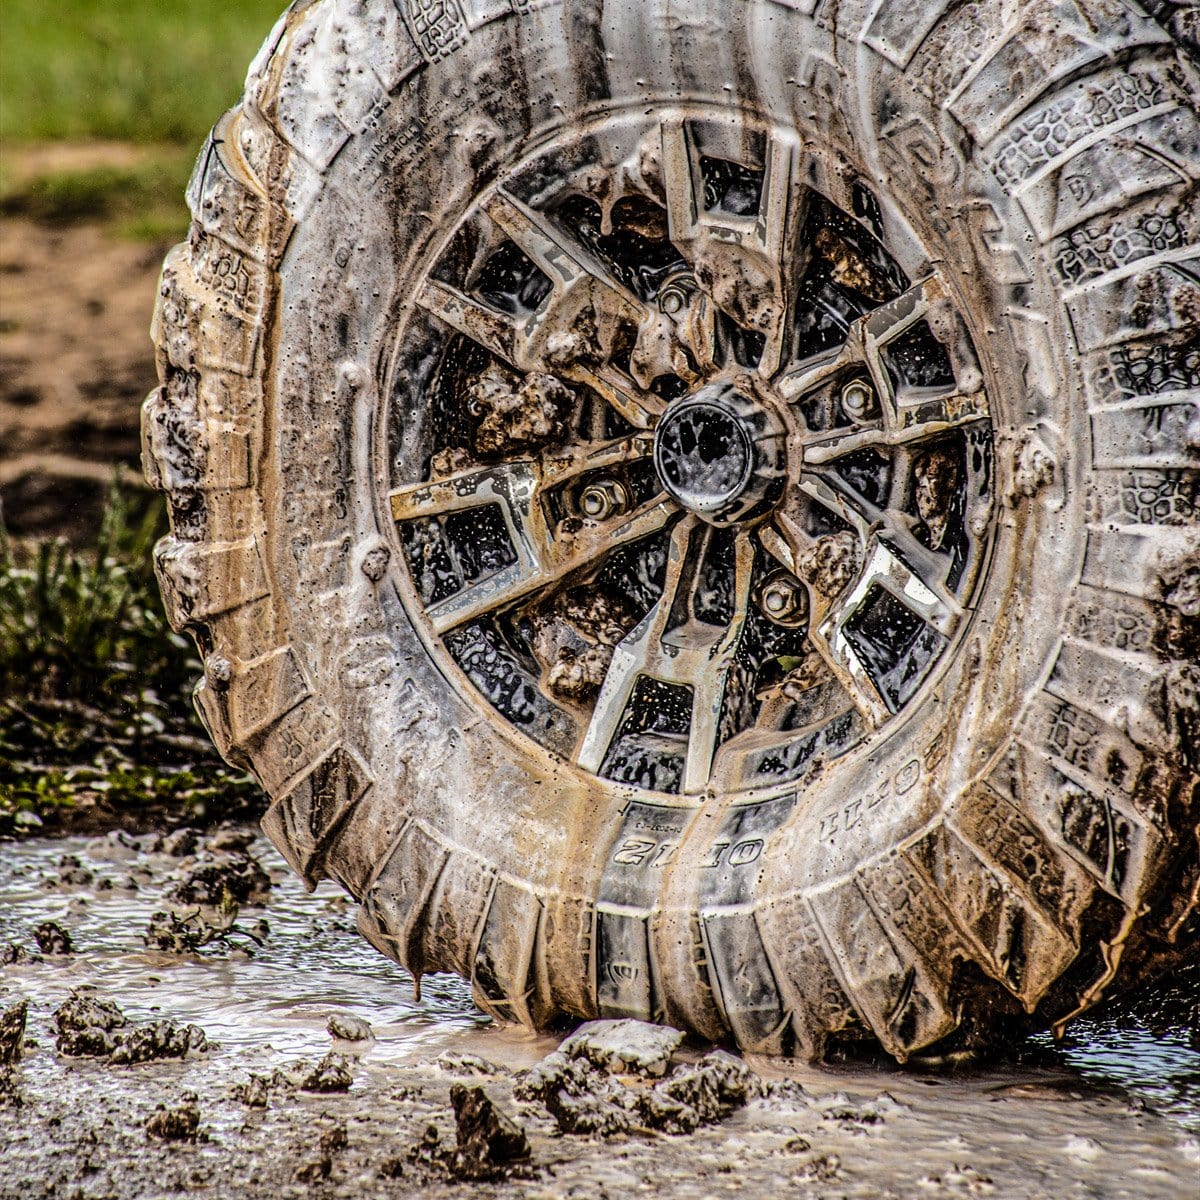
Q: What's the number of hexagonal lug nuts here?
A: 4